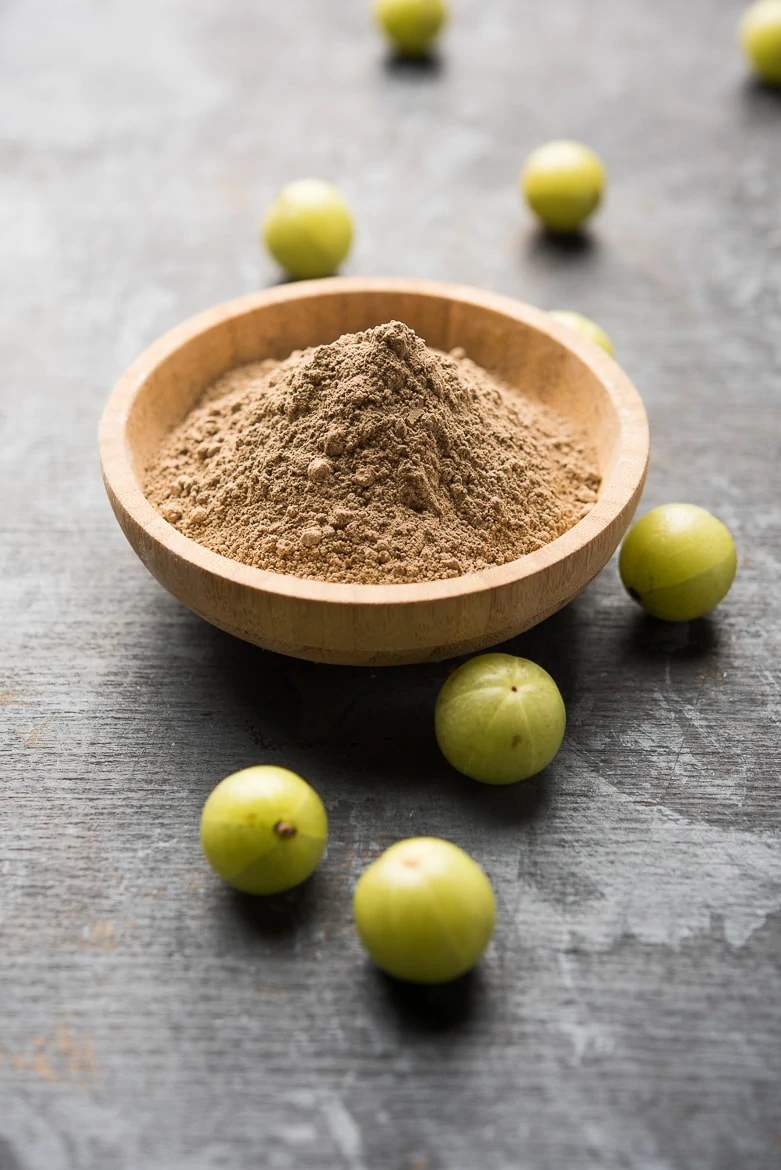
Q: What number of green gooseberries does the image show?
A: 9